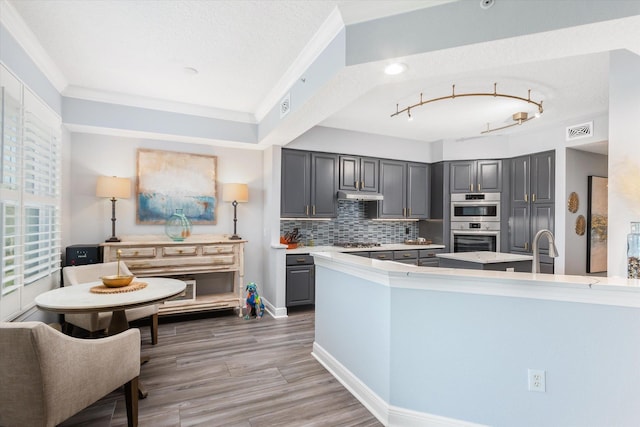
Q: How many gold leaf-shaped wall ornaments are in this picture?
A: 2